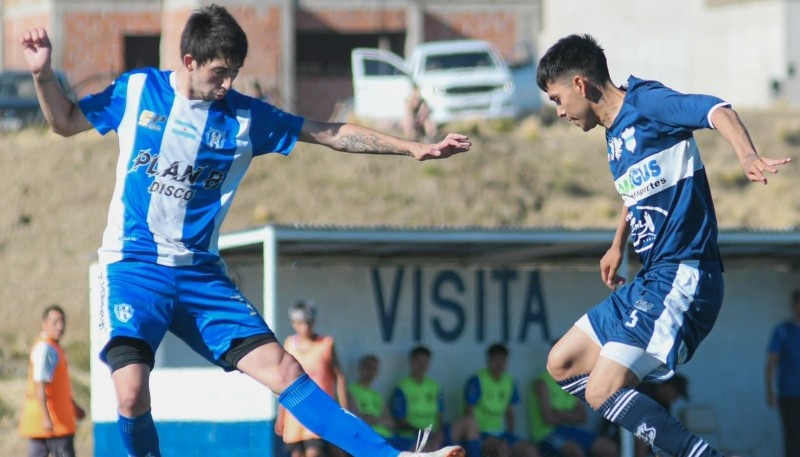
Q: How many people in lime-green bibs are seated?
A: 4